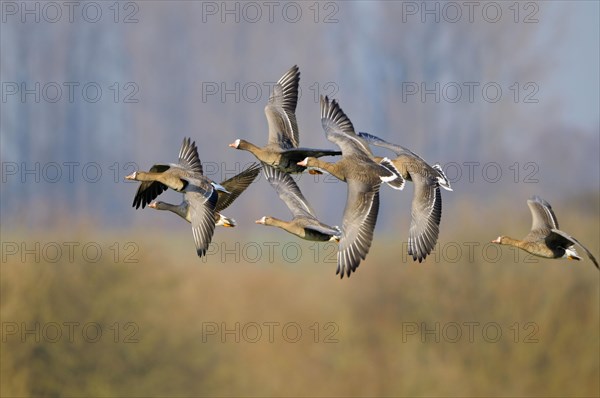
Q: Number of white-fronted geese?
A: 7